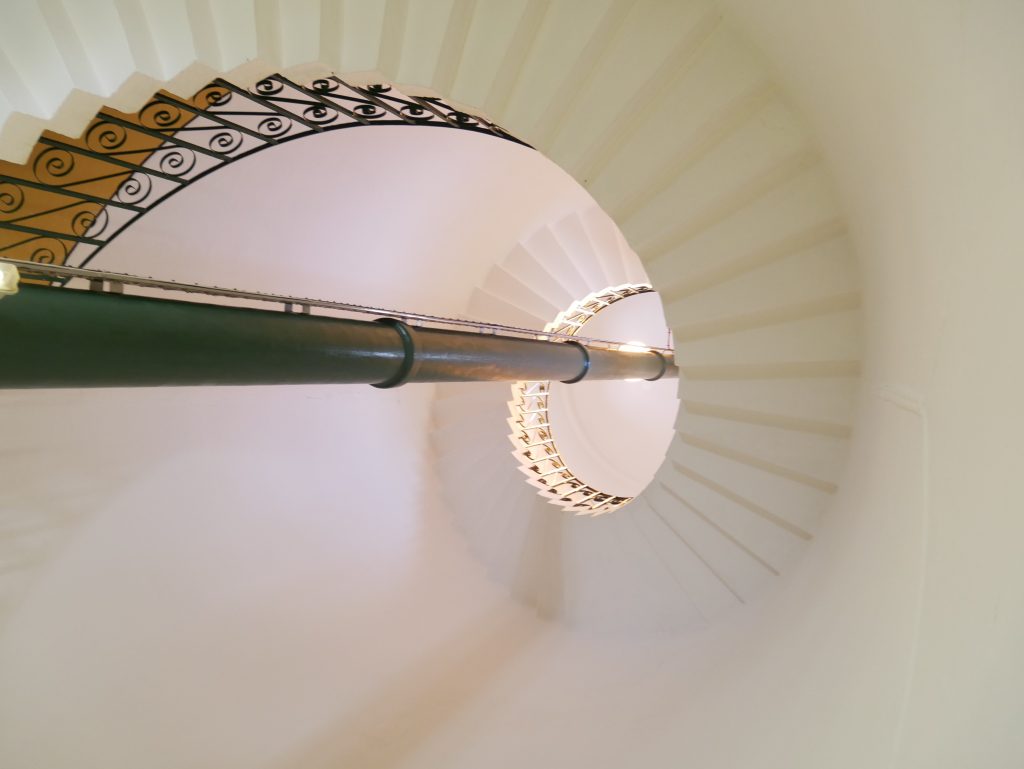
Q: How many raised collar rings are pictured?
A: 3